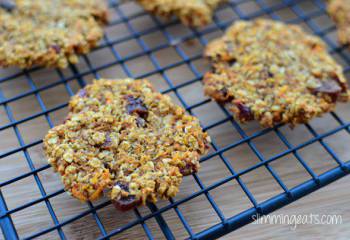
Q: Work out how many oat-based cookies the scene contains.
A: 5